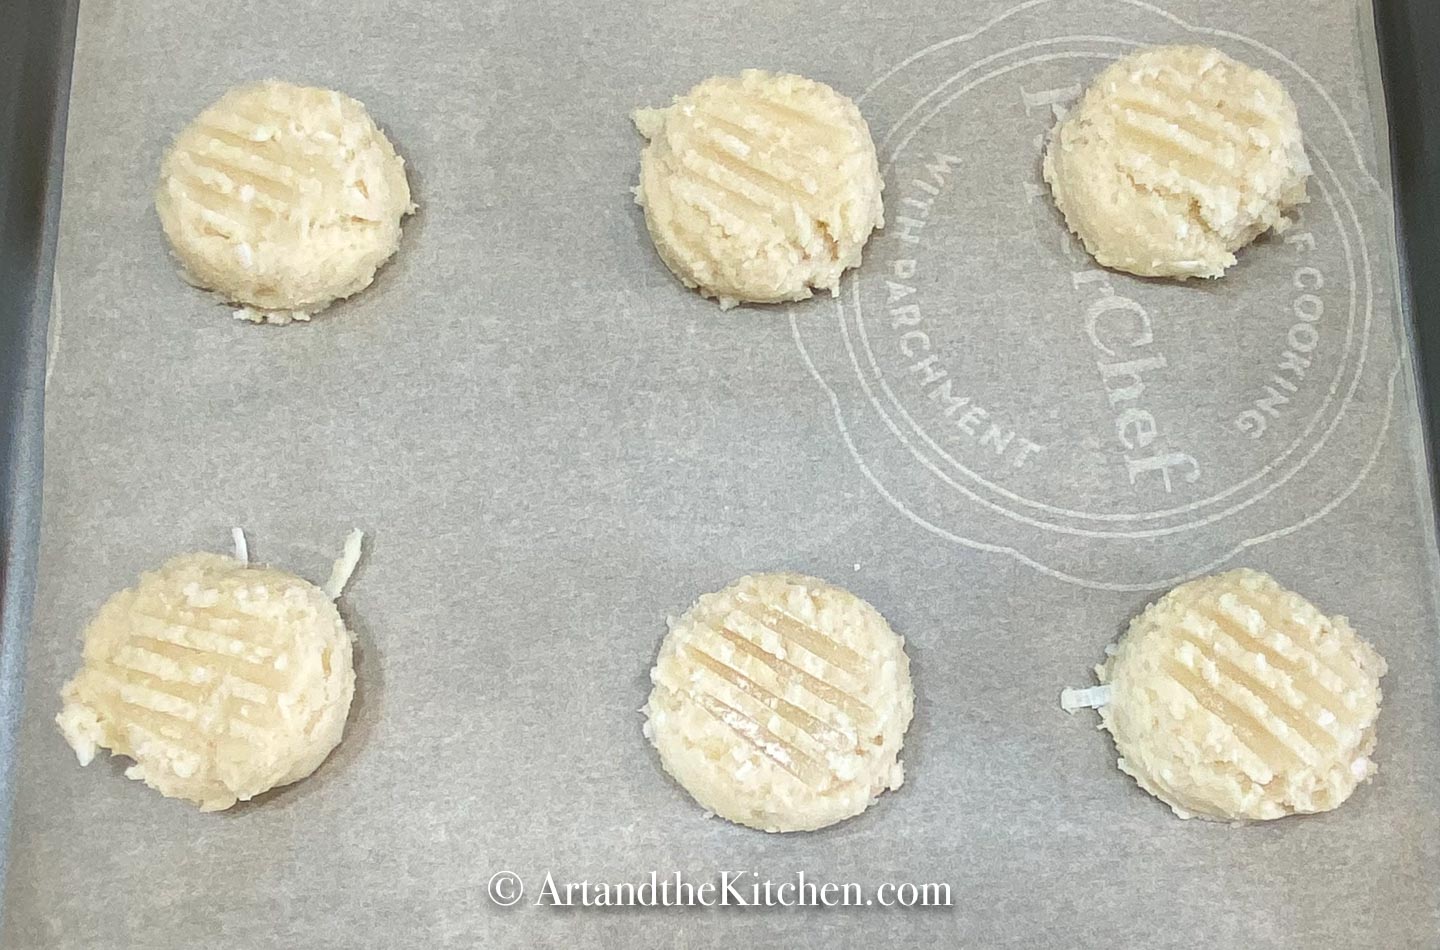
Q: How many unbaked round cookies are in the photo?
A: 6